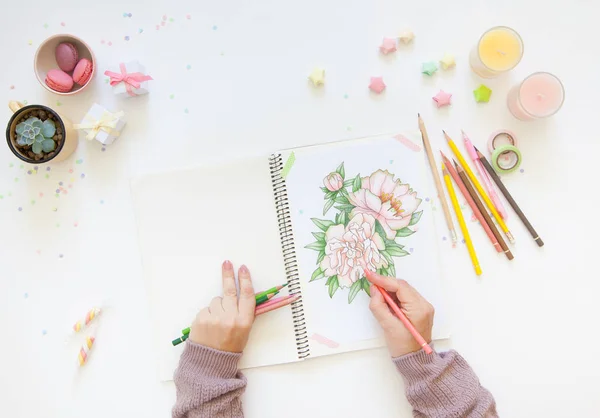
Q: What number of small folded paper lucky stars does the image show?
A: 8